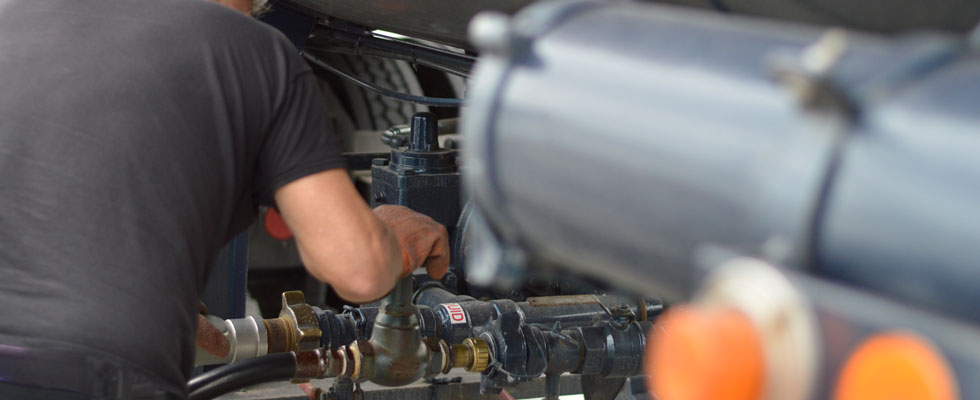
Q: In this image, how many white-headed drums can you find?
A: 0